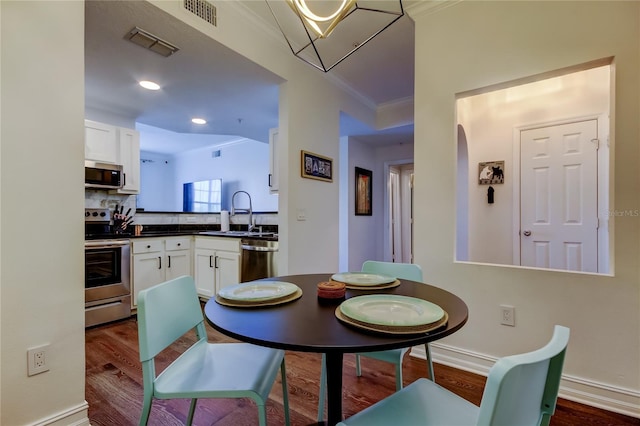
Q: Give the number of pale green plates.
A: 3